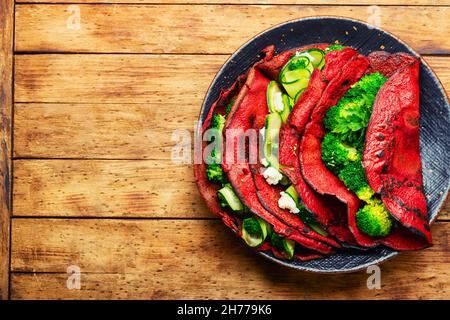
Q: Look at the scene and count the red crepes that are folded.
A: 3